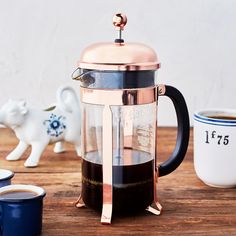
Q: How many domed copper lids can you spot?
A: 1